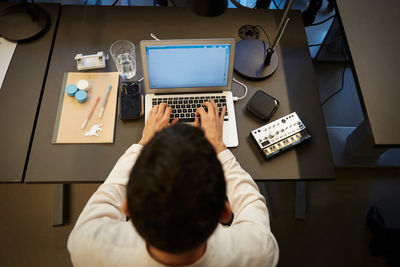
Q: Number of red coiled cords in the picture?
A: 0